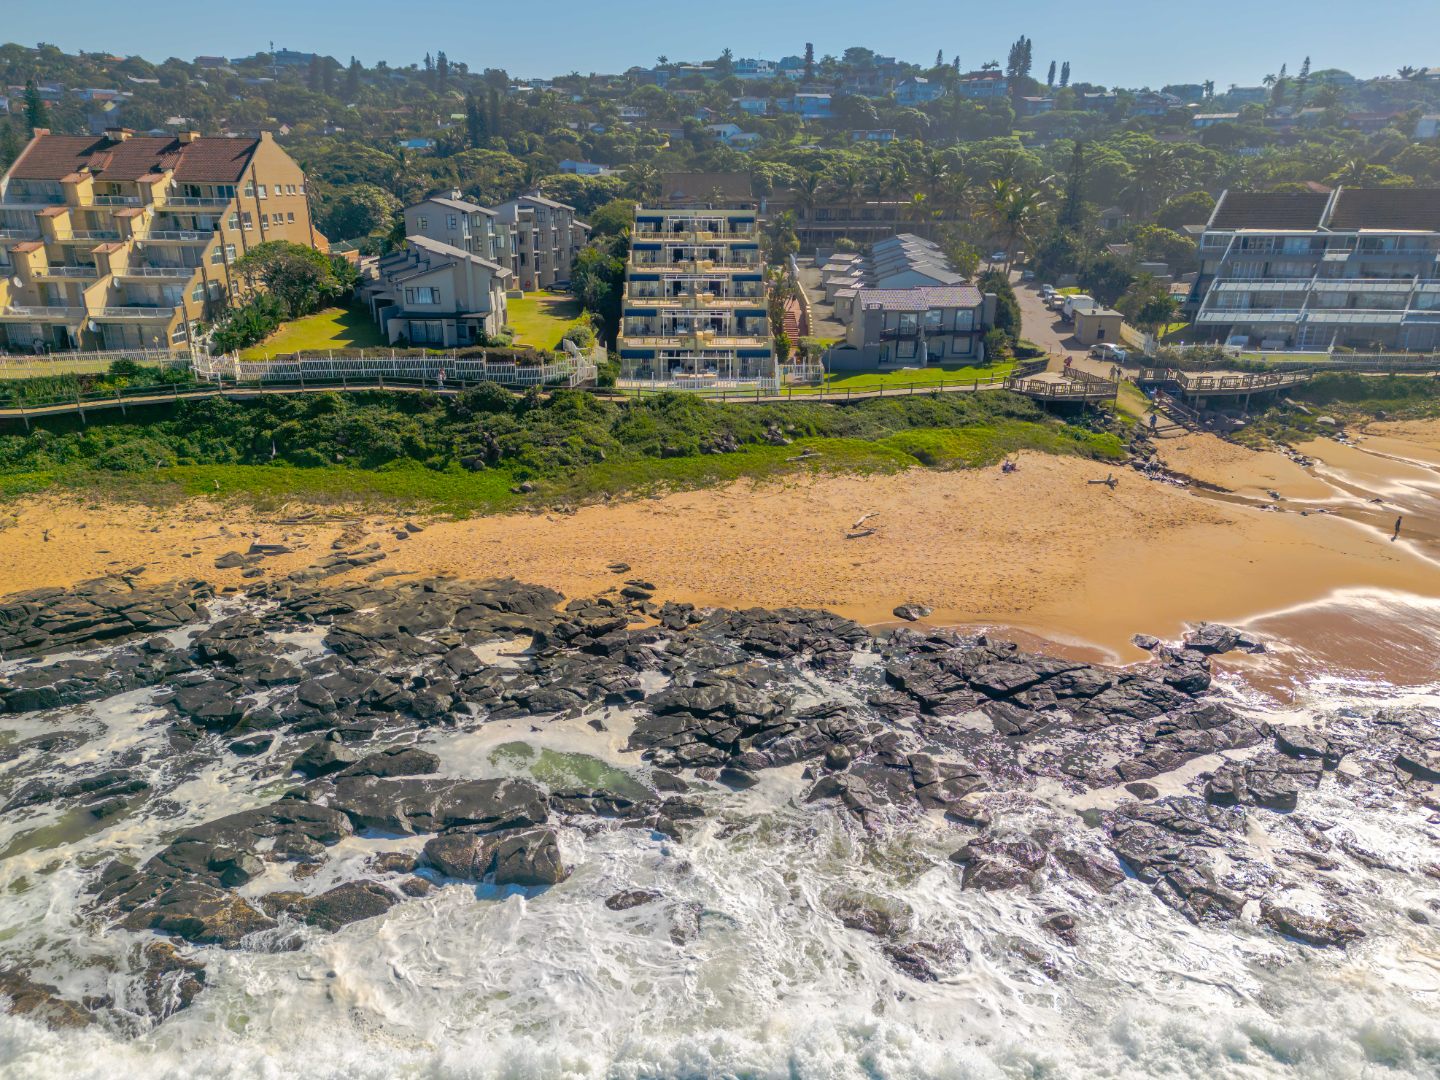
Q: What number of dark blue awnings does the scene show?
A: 10